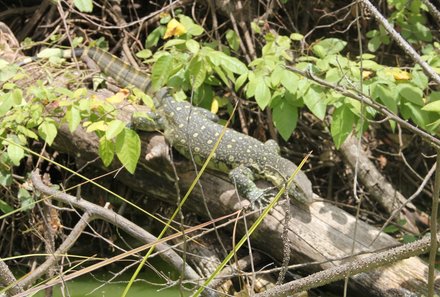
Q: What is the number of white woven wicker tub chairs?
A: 0